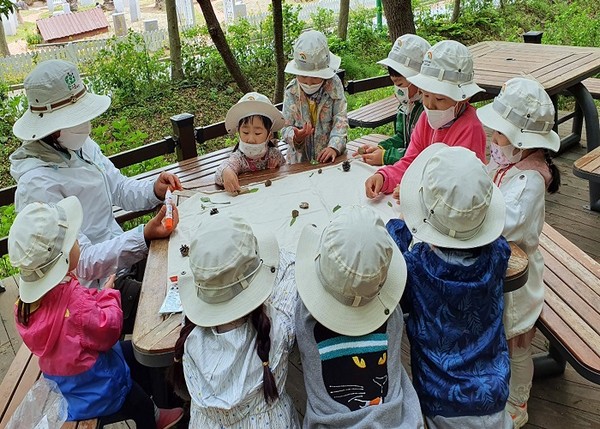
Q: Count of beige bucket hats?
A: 10